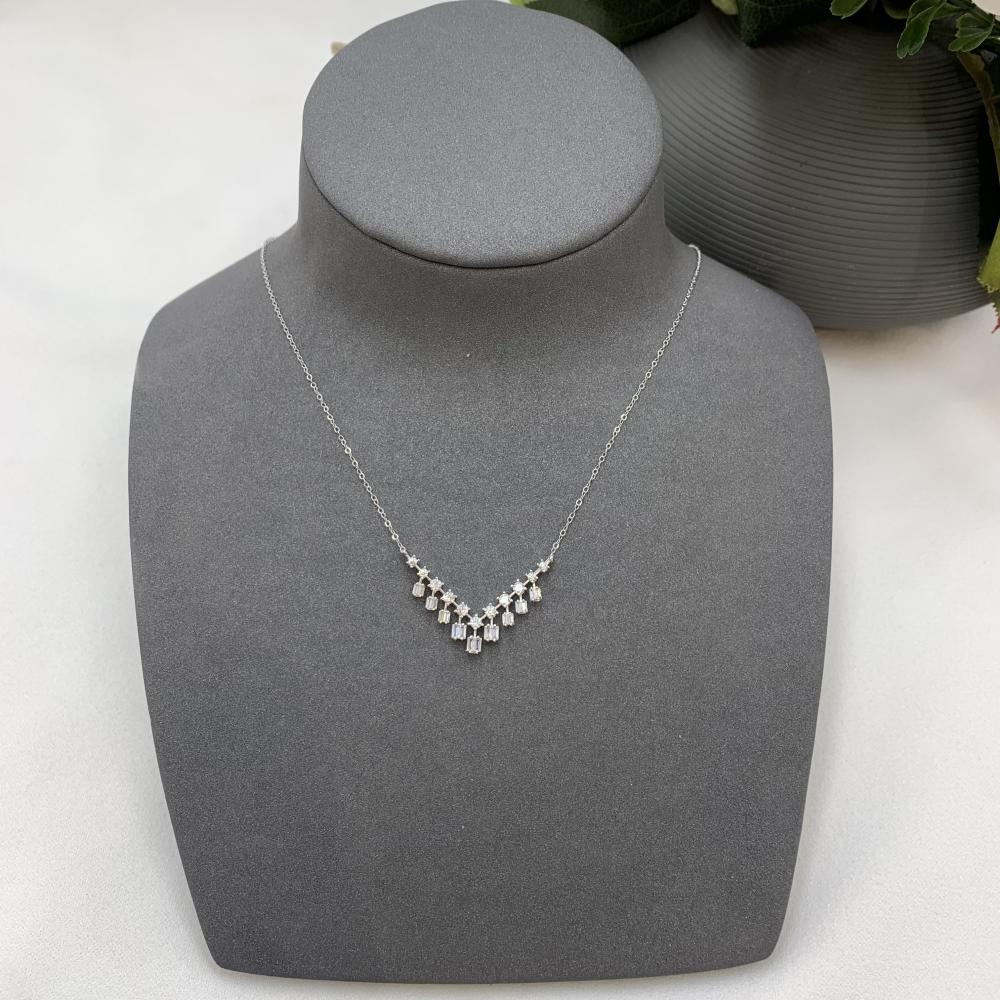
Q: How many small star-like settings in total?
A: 11